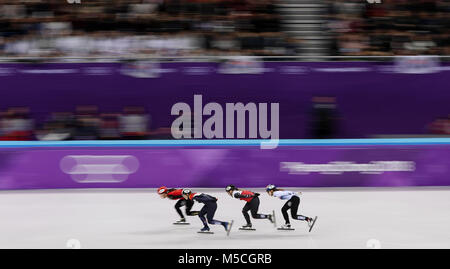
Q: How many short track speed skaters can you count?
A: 4